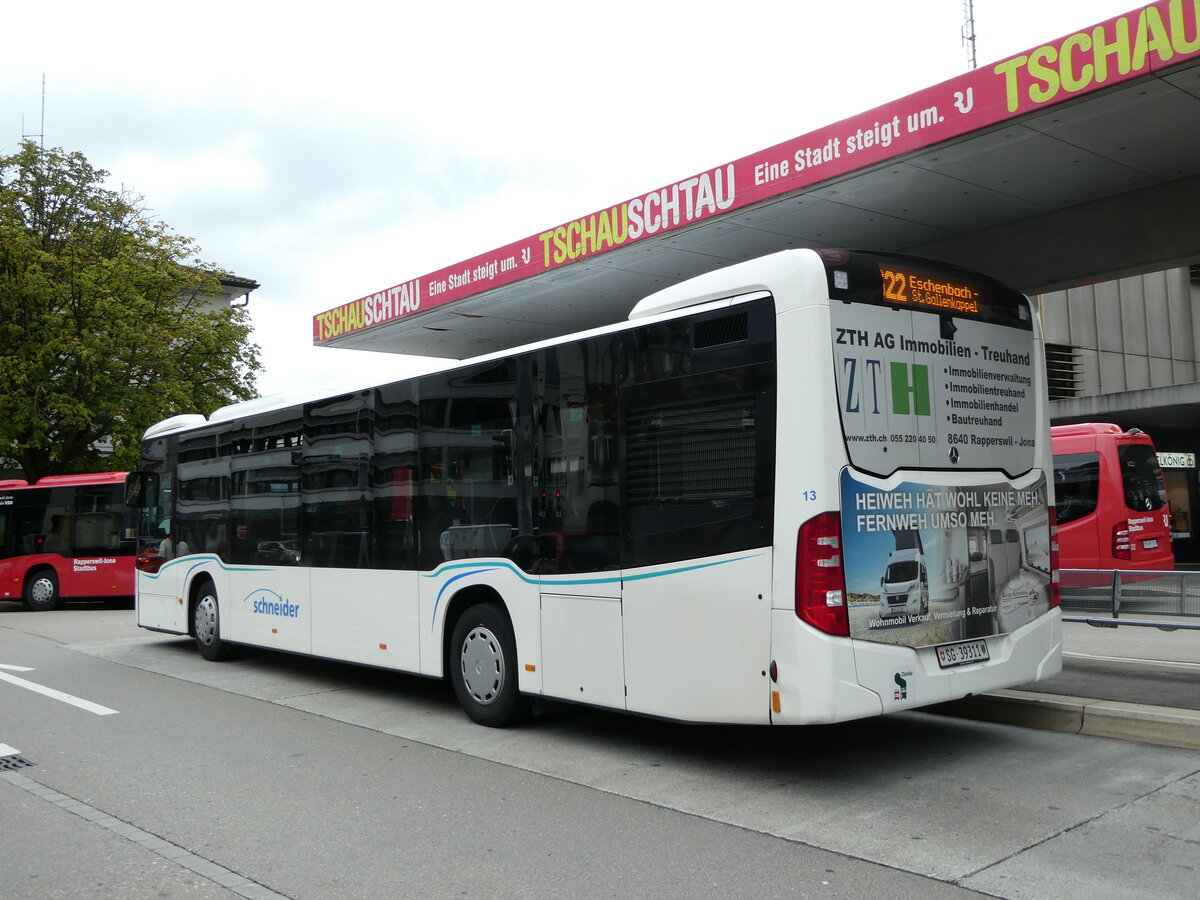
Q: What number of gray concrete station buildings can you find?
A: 1